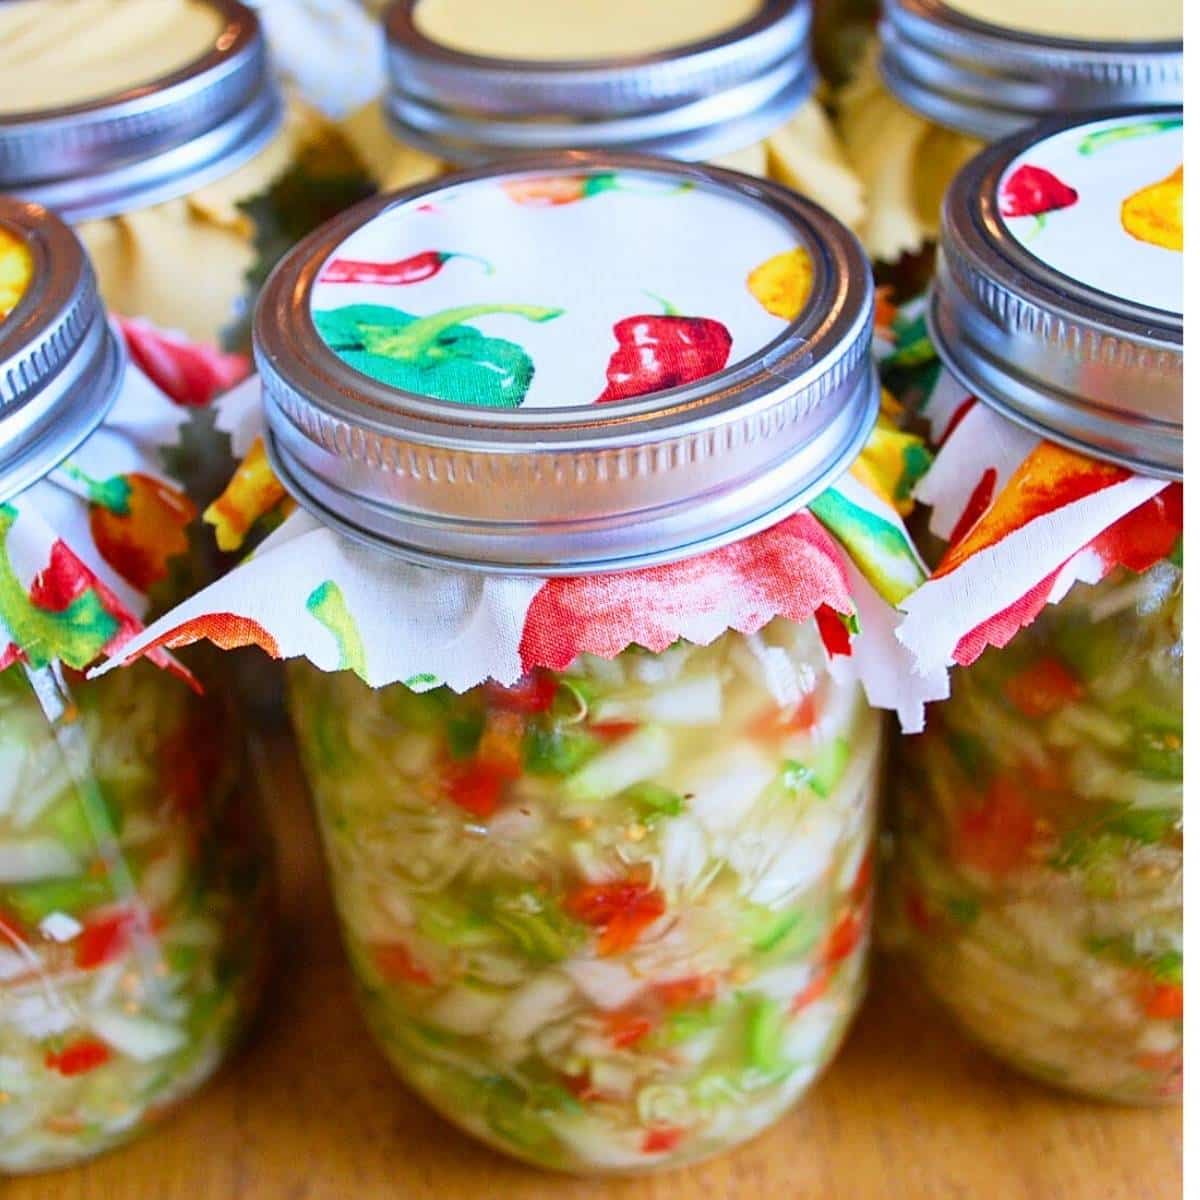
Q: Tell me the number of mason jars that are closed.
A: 6